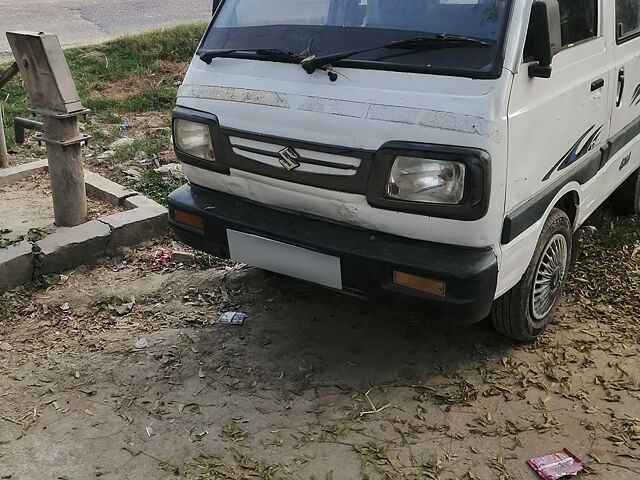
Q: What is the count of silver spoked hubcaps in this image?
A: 1